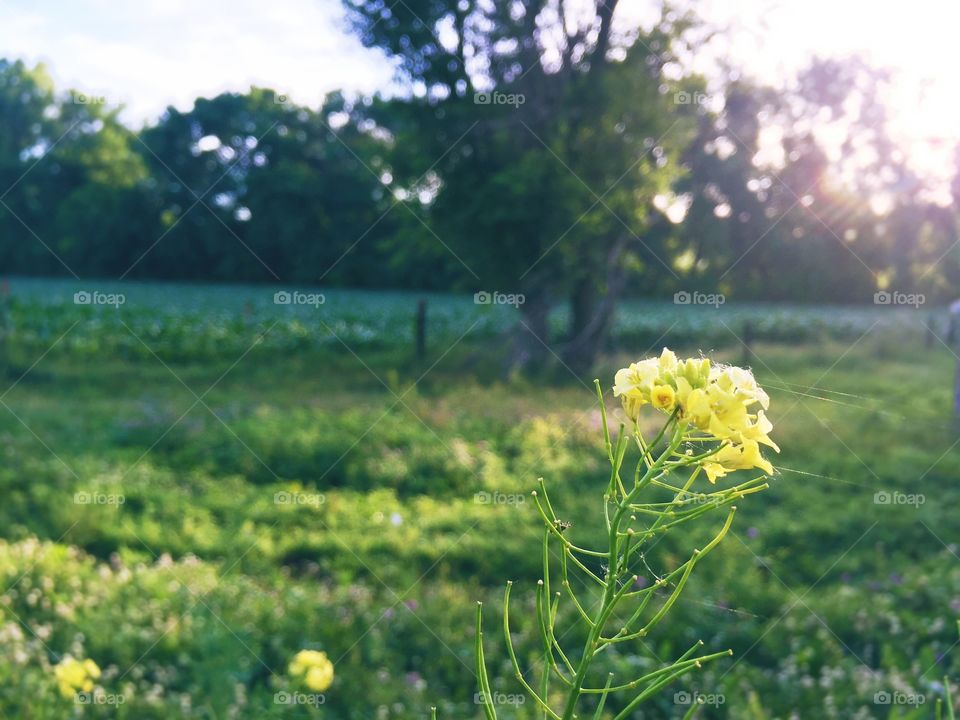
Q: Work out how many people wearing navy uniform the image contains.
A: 0